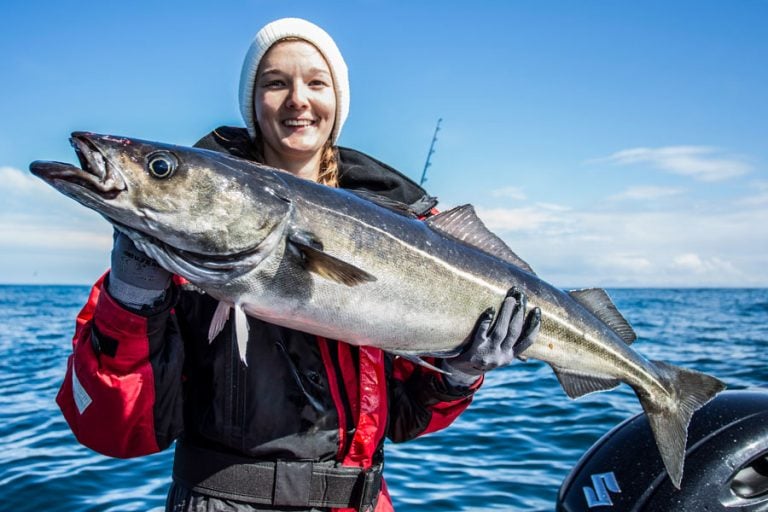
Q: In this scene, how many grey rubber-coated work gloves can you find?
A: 2